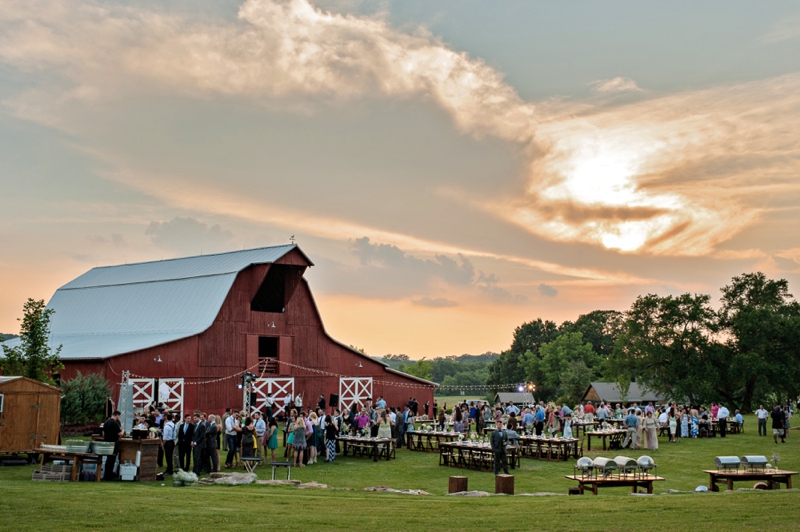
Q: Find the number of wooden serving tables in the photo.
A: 2